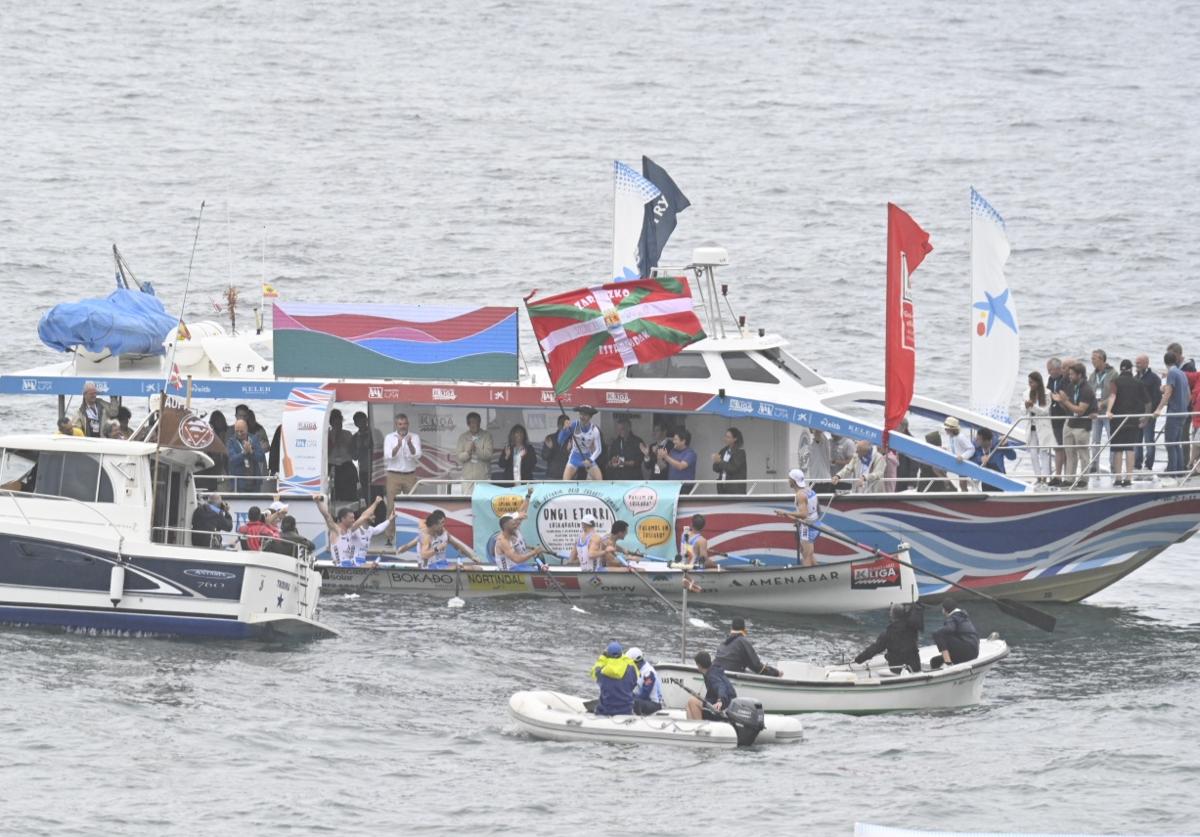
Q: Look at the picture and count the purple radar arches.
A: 0